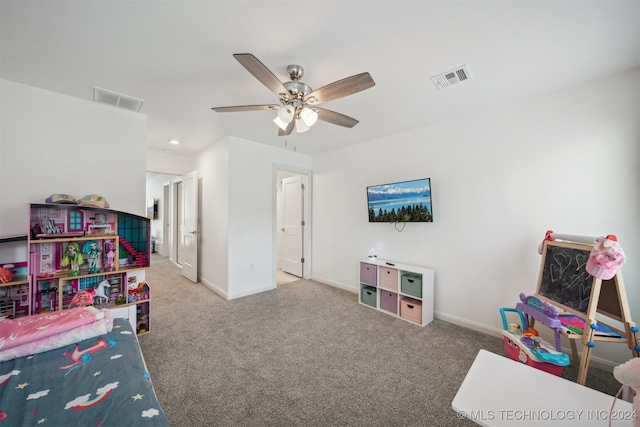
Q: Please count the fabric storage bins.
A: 6